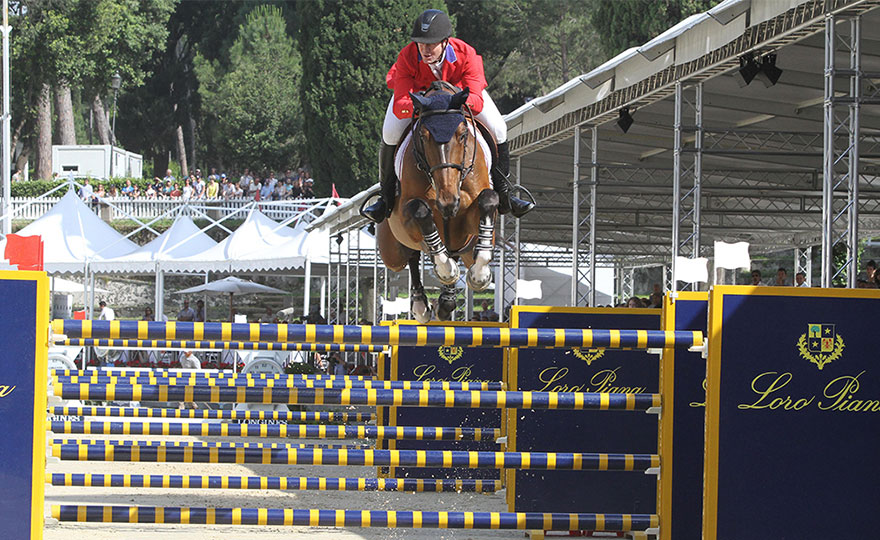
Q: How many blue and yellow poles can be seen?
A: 11